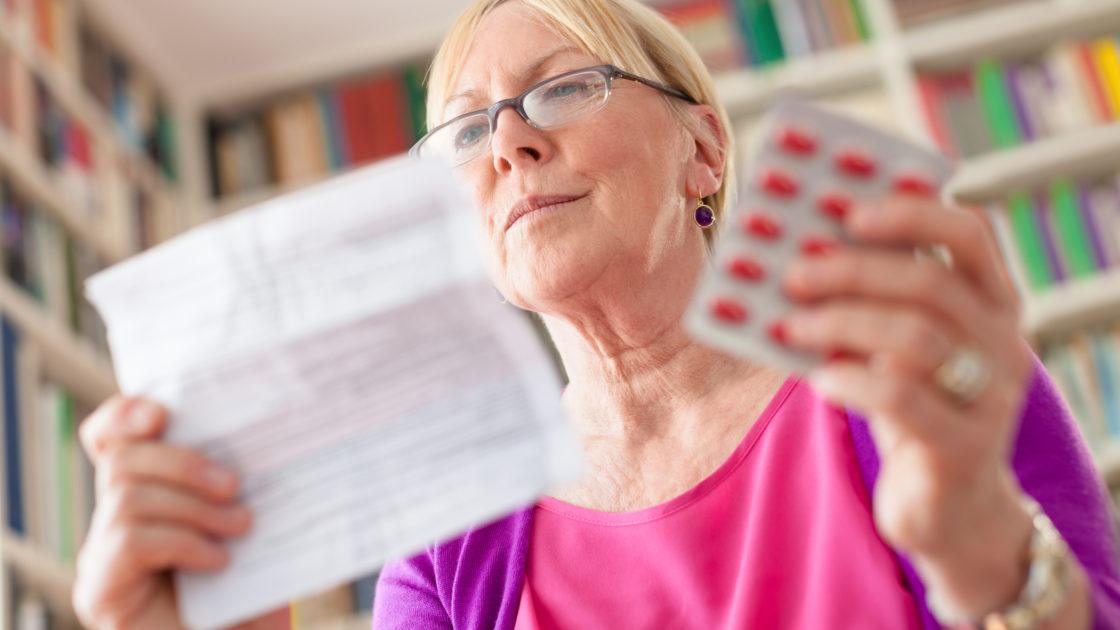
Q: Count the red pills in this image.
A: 11